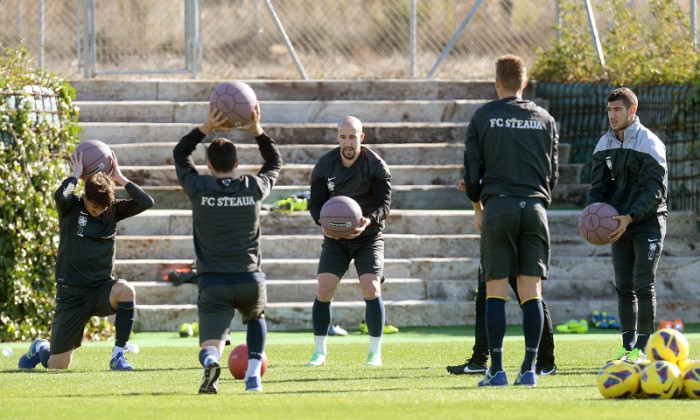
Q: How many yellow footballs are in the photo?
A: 6